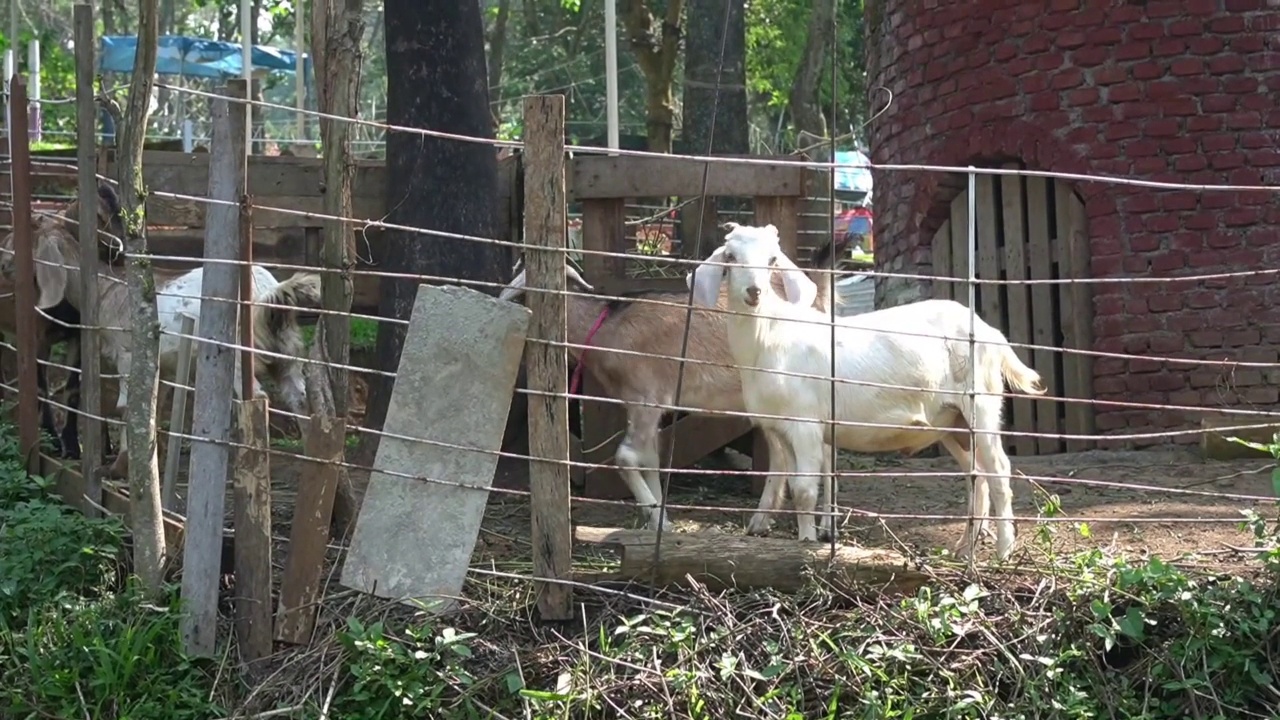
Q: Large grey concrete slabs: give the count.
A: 1